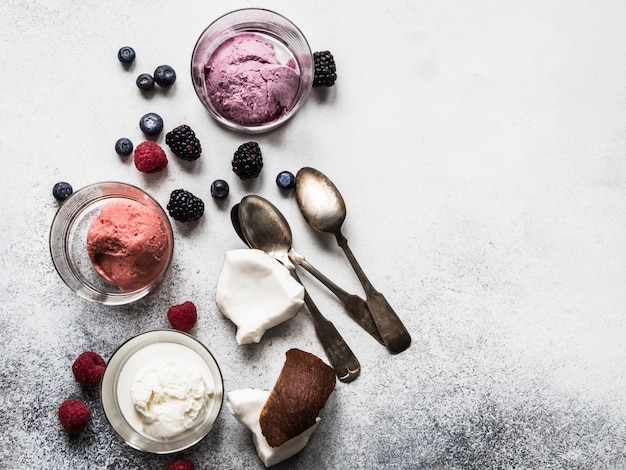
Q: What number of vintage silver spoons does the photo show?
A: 3